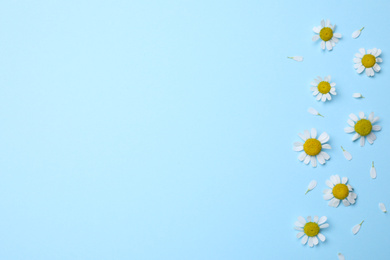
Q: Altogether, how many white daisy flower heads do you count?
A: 7